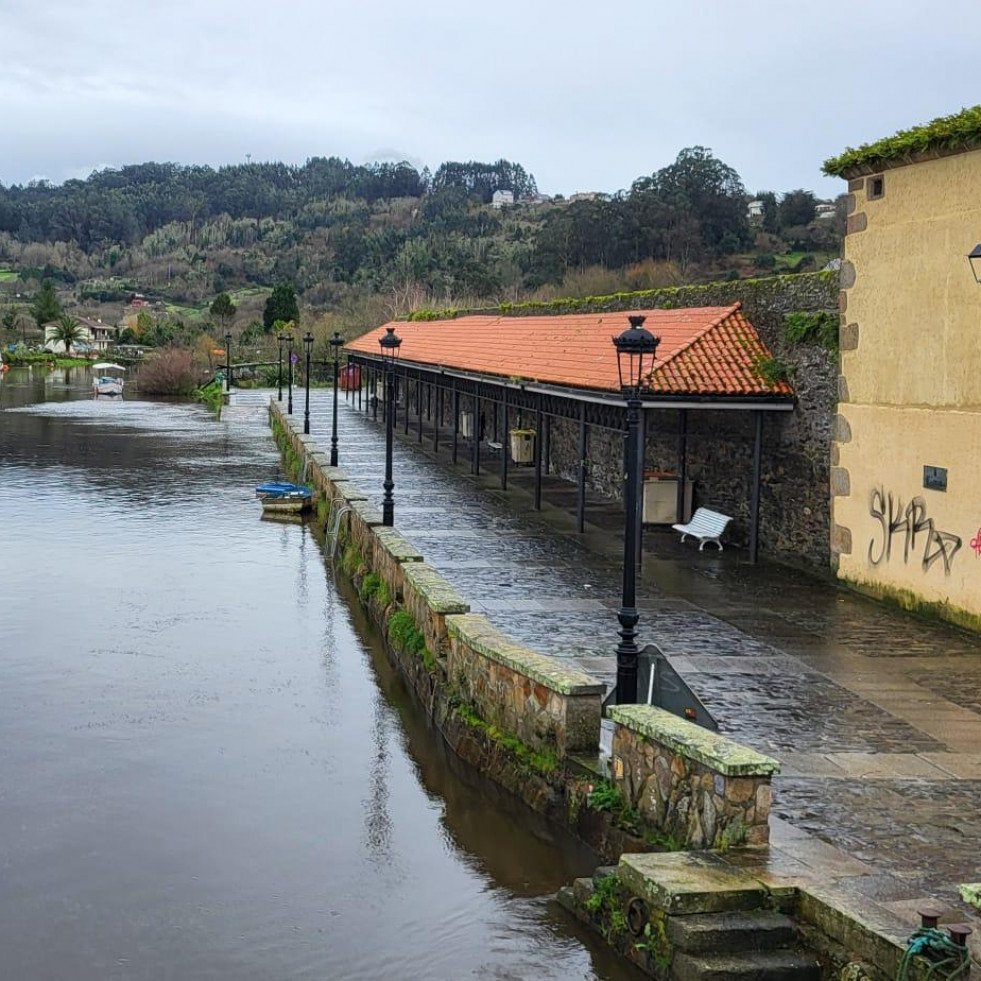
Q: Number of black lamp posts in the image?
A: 7